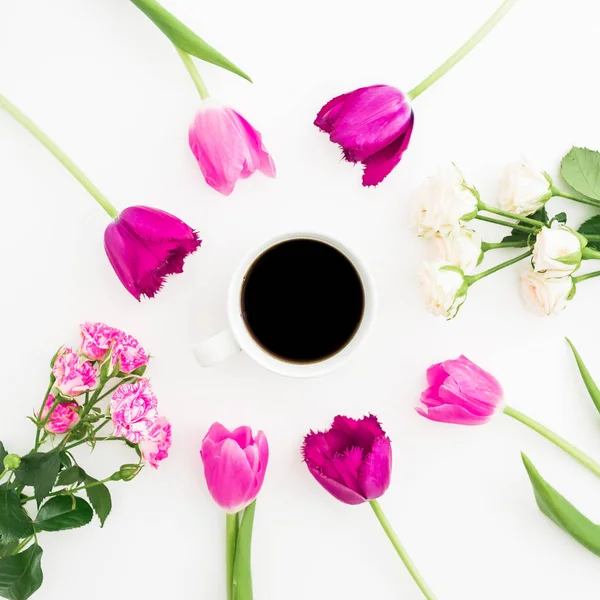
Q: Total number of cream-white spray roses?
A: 6